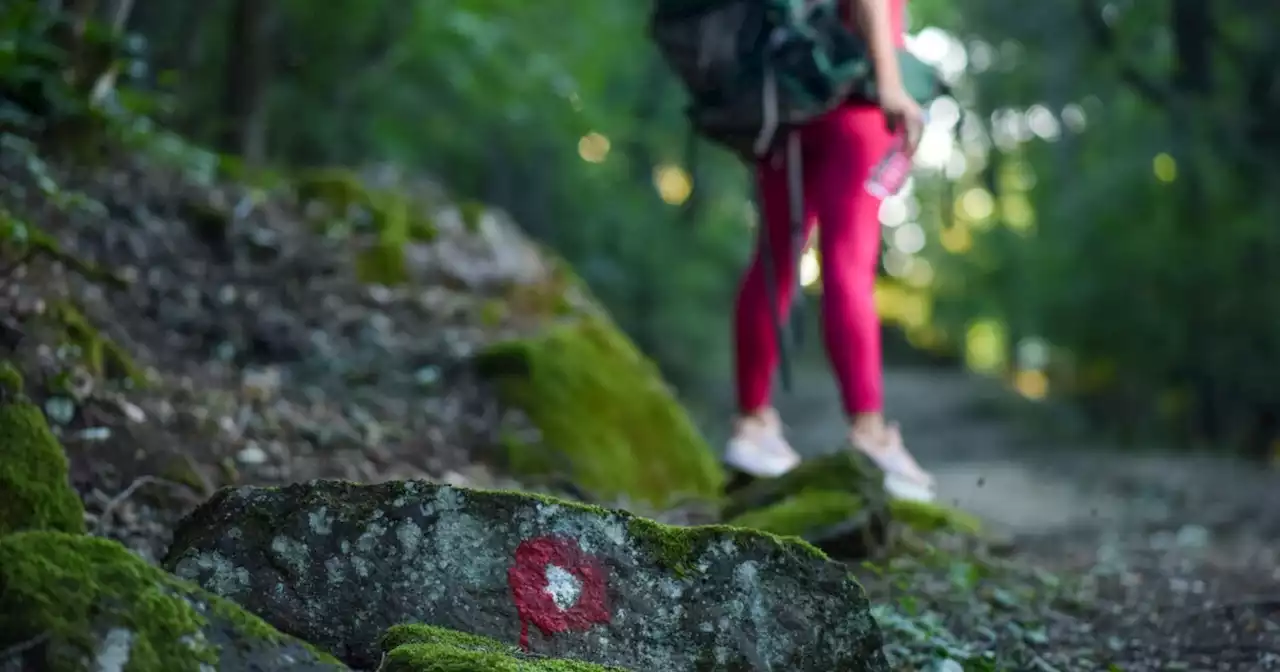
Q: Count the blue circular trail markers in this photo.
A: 0